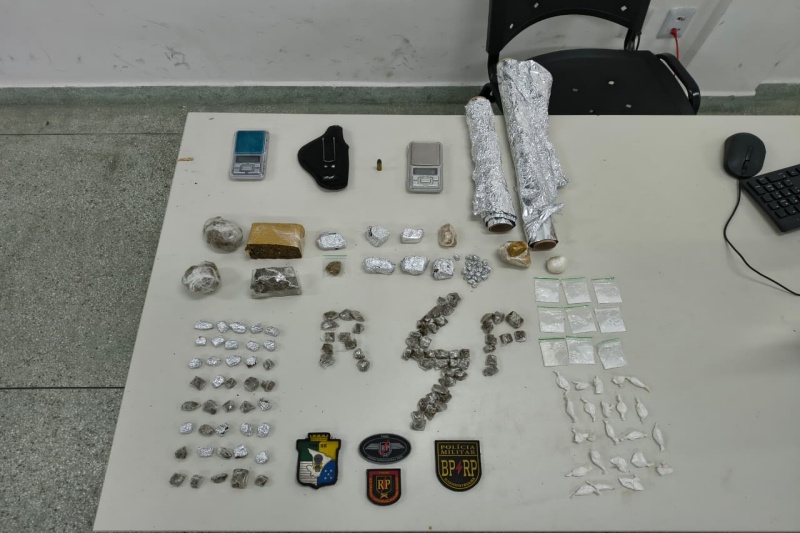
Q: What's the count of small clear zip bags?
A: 10